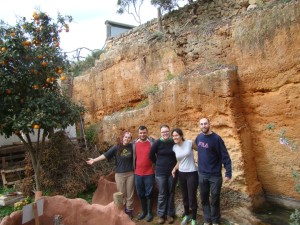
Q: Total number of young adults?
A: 5